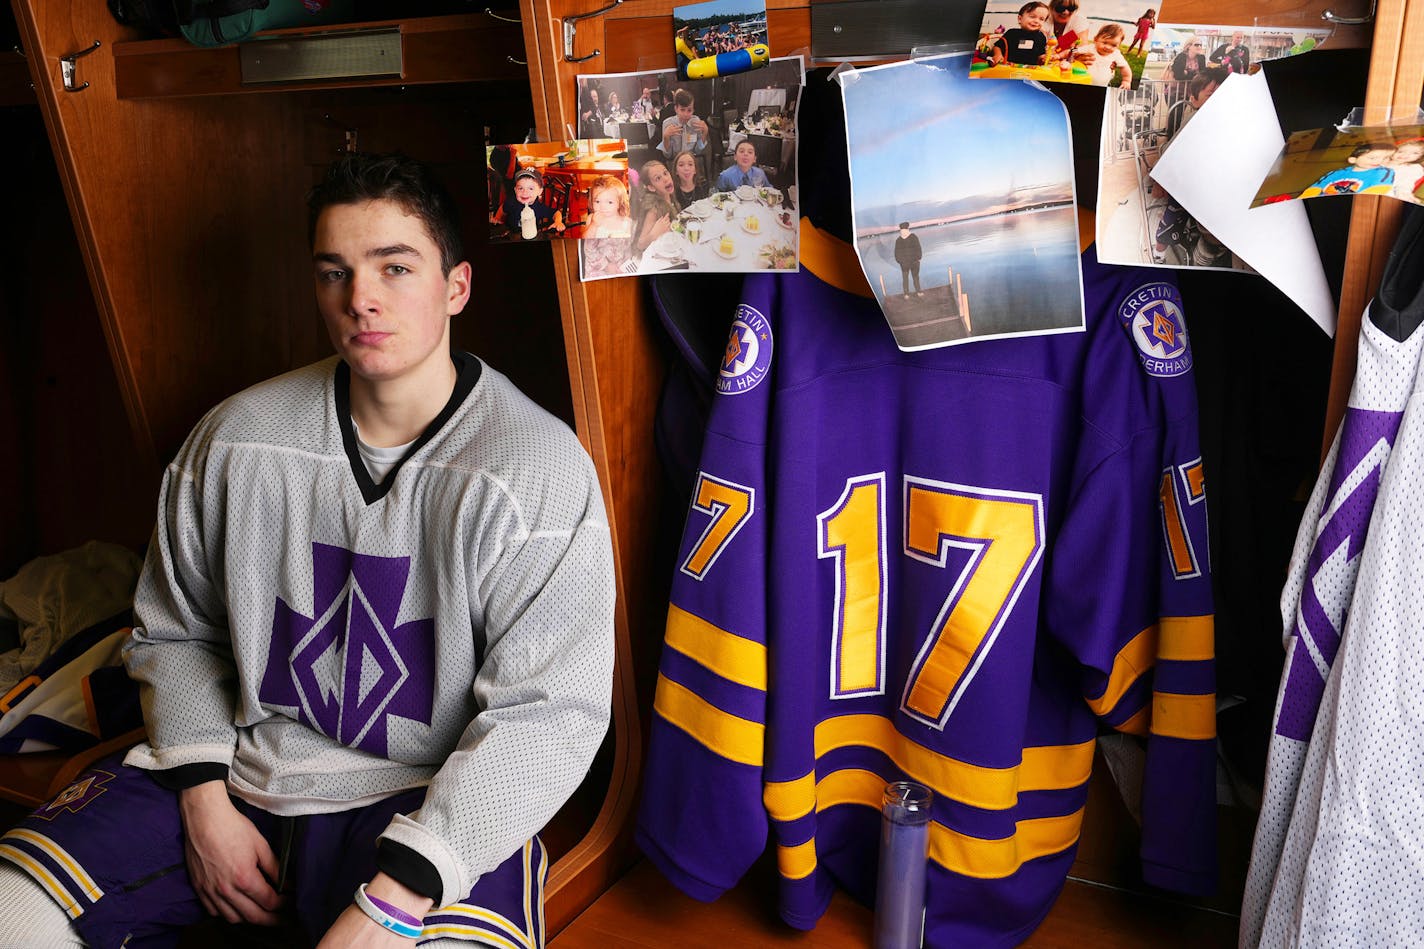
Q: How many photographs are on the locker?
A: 7